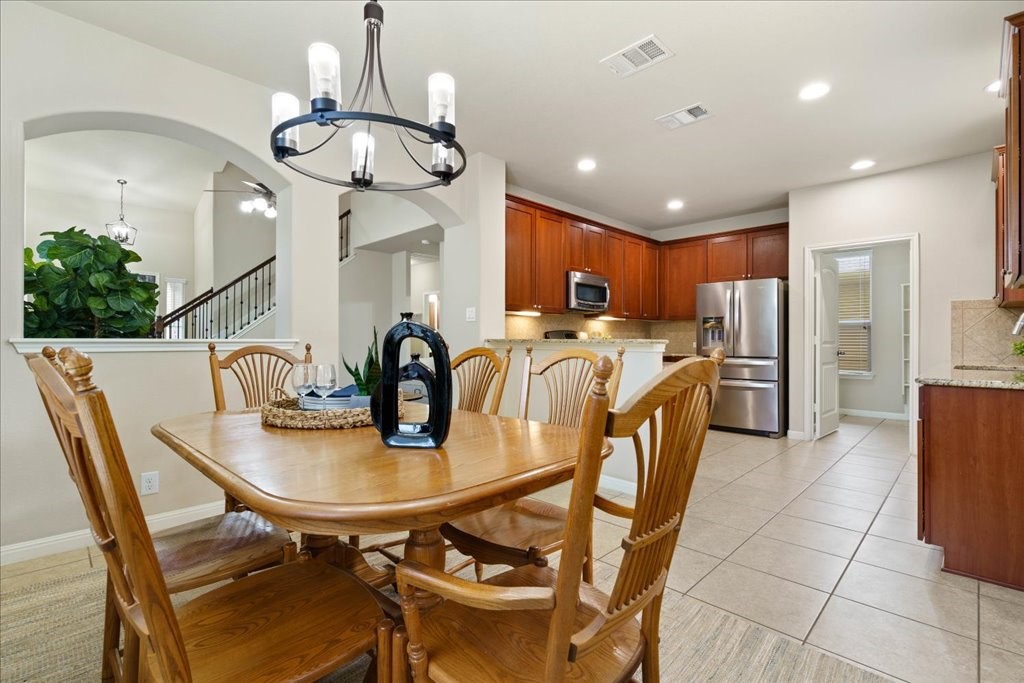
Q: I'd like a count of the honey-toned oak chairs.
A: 6